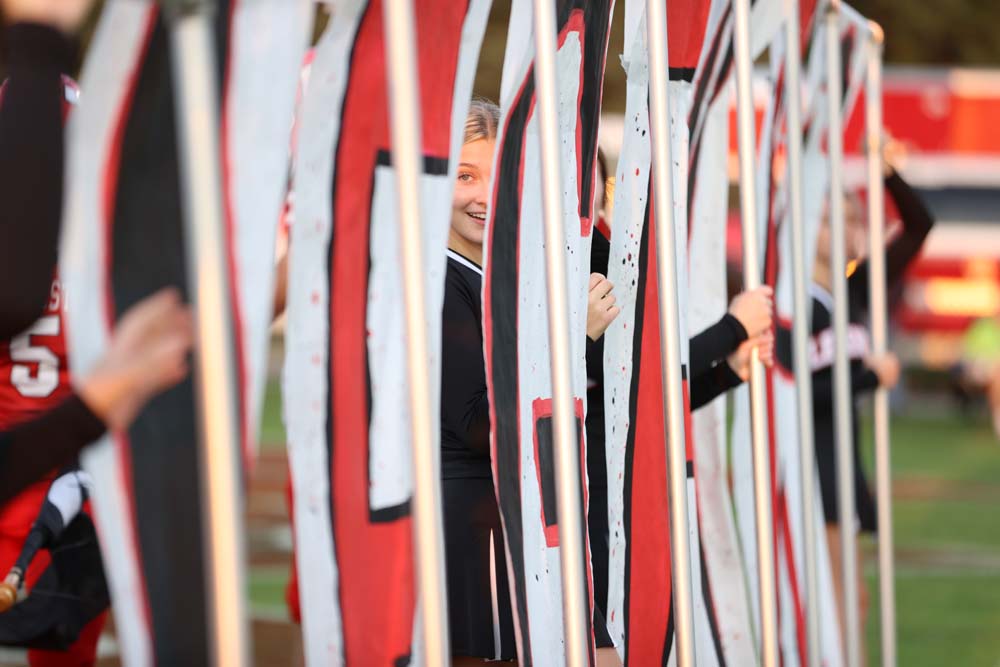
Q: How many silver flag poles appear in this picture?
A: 8